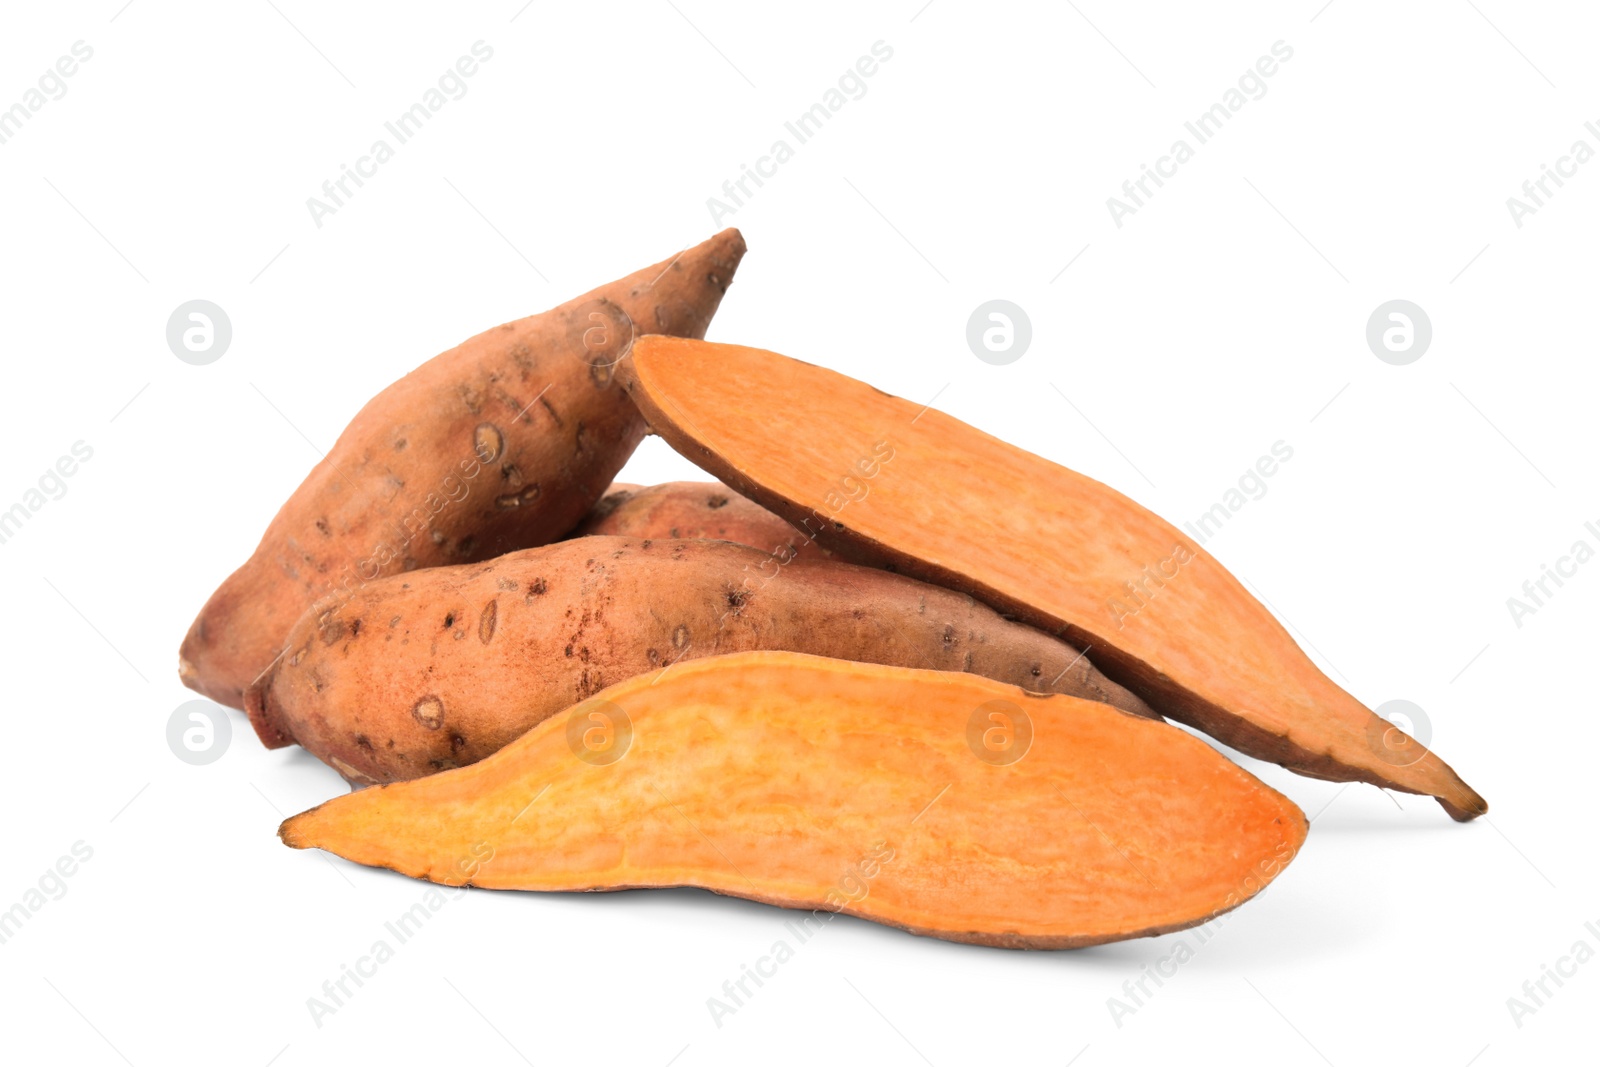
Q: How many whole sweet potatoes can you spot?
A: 3